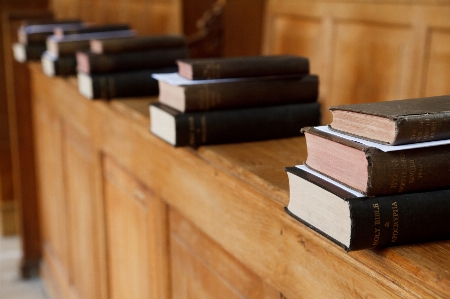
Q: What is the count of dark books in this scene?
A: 15